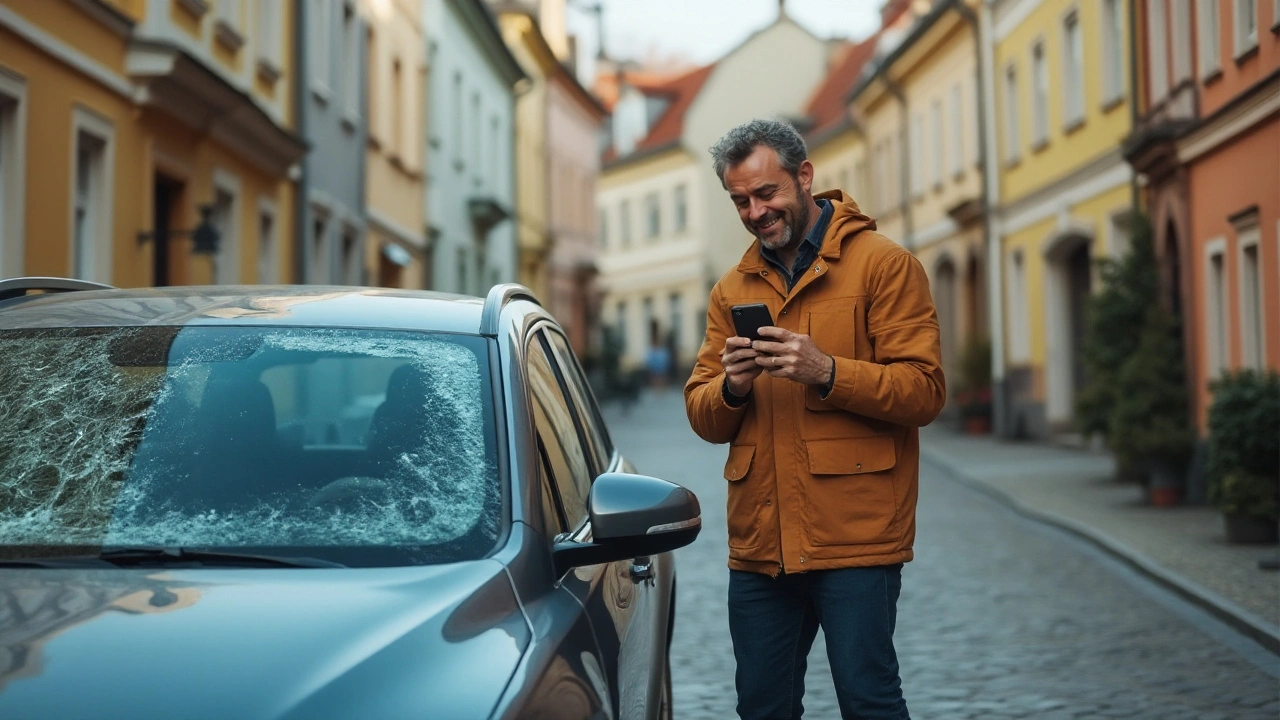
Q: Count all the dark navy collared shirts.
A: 1